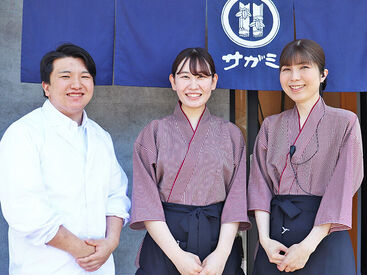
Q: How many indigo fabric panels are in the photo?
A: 4